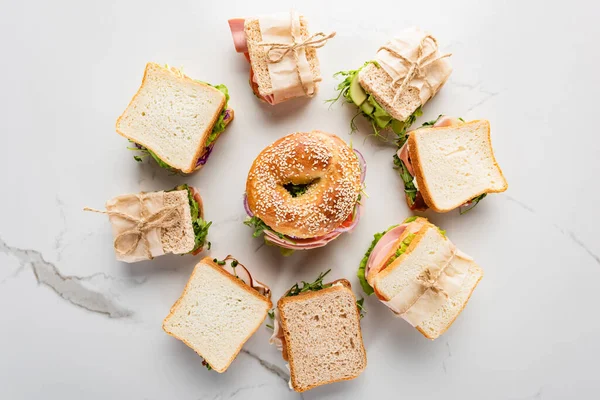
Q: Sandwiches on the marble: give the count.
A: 9